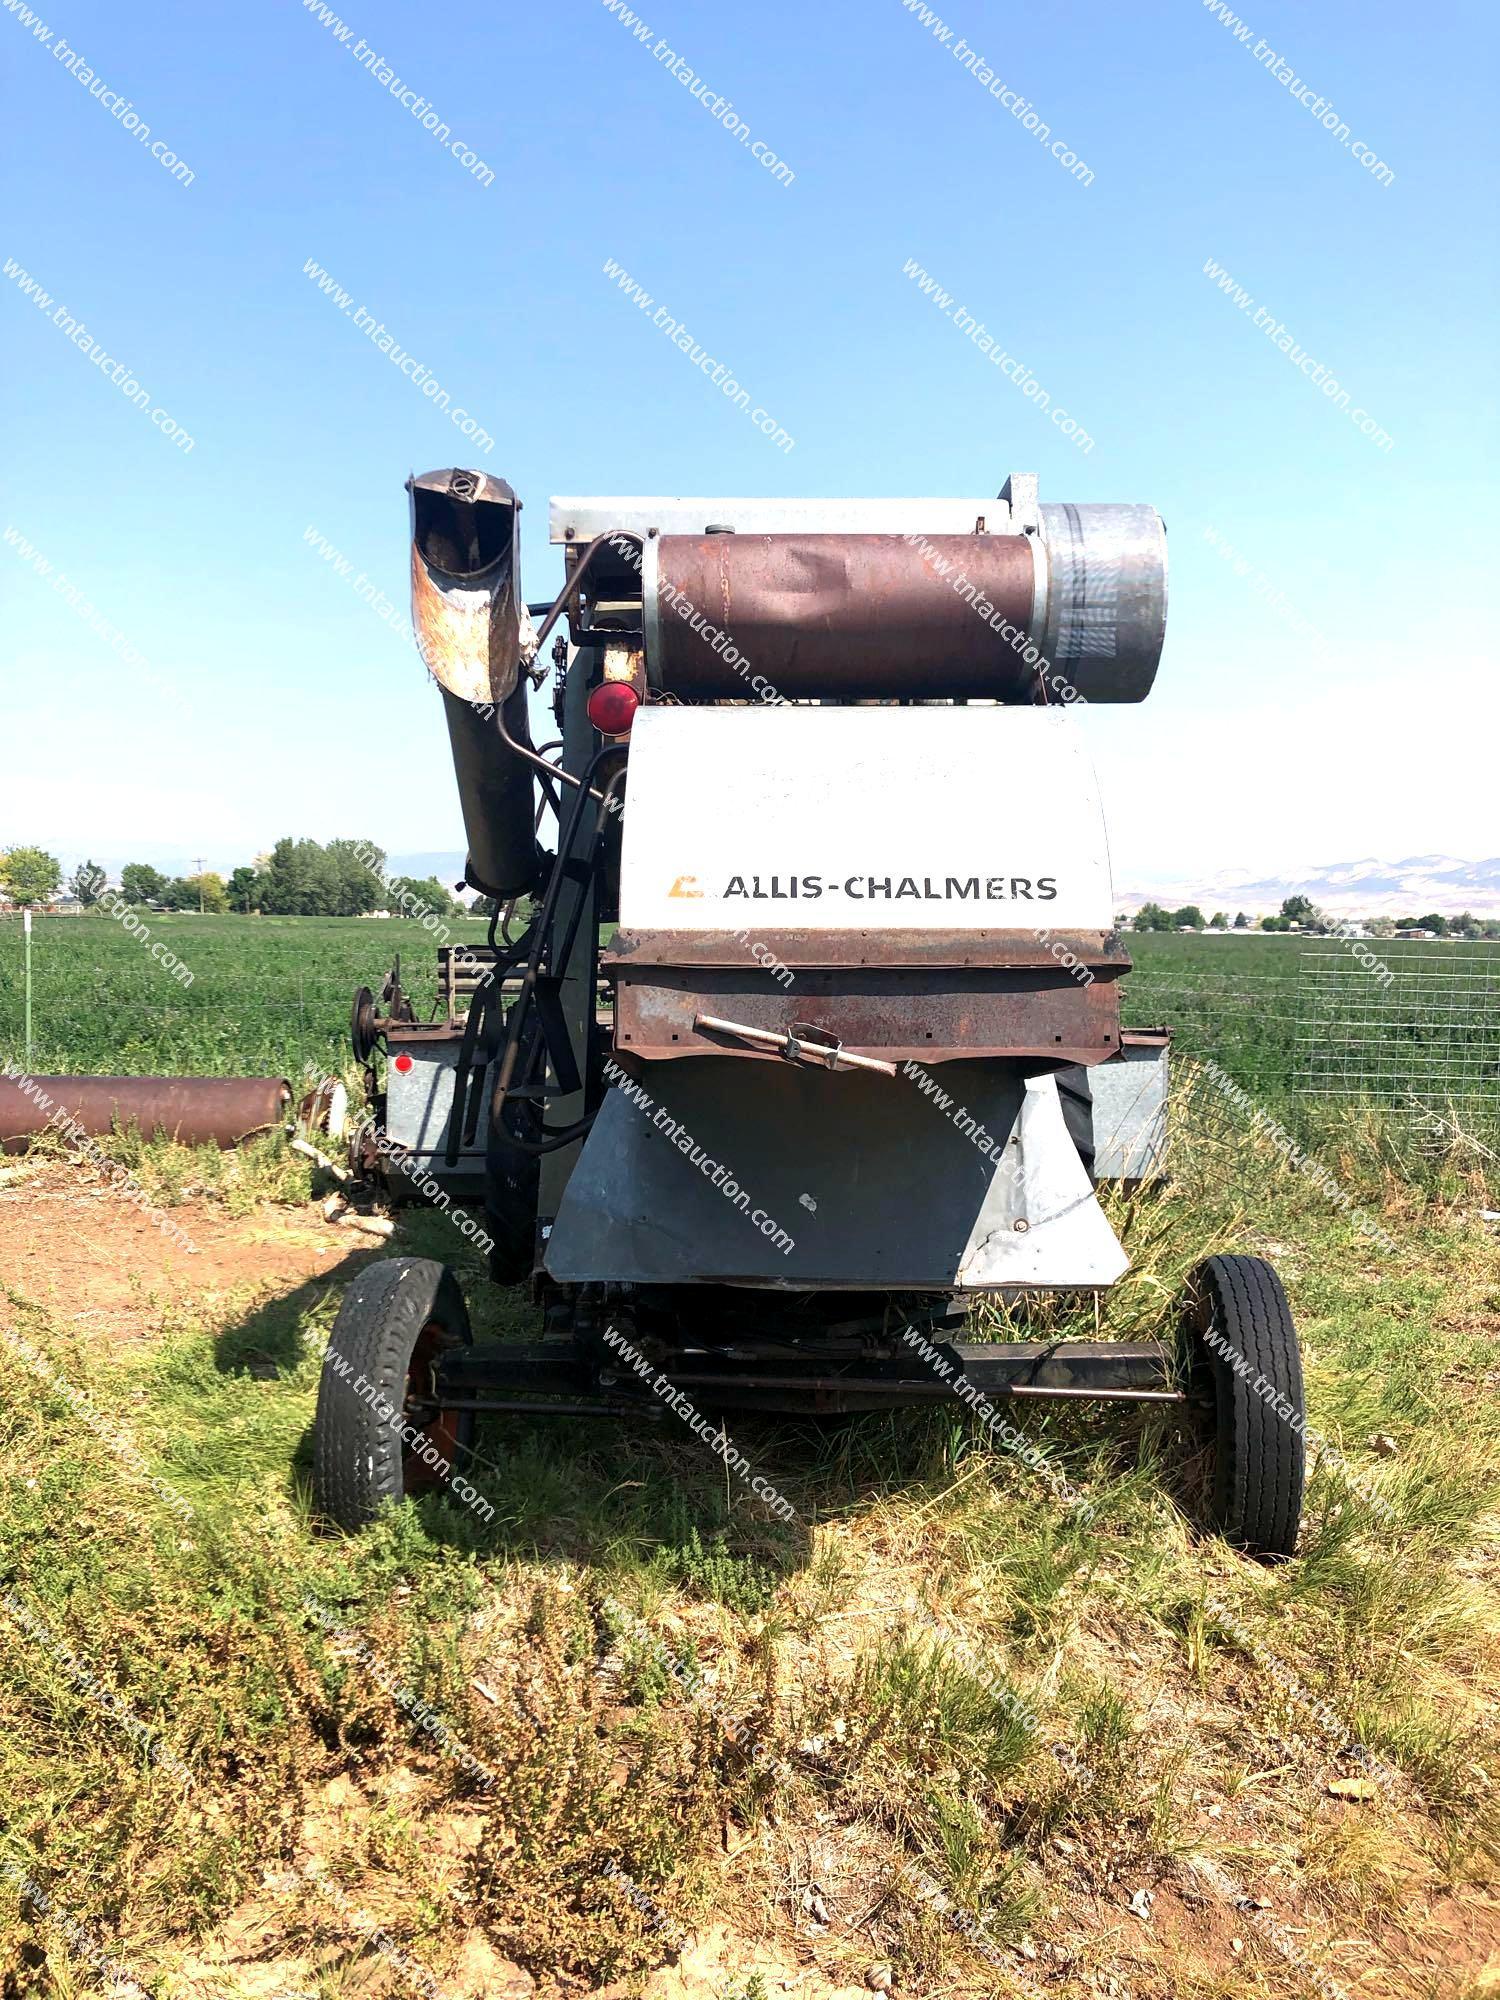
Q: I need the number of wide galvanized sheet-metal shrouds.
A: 1